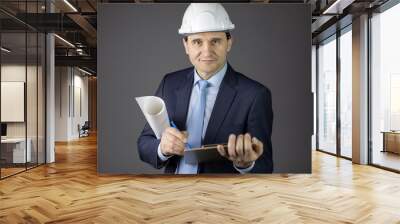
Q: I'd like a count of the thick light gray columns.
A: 2